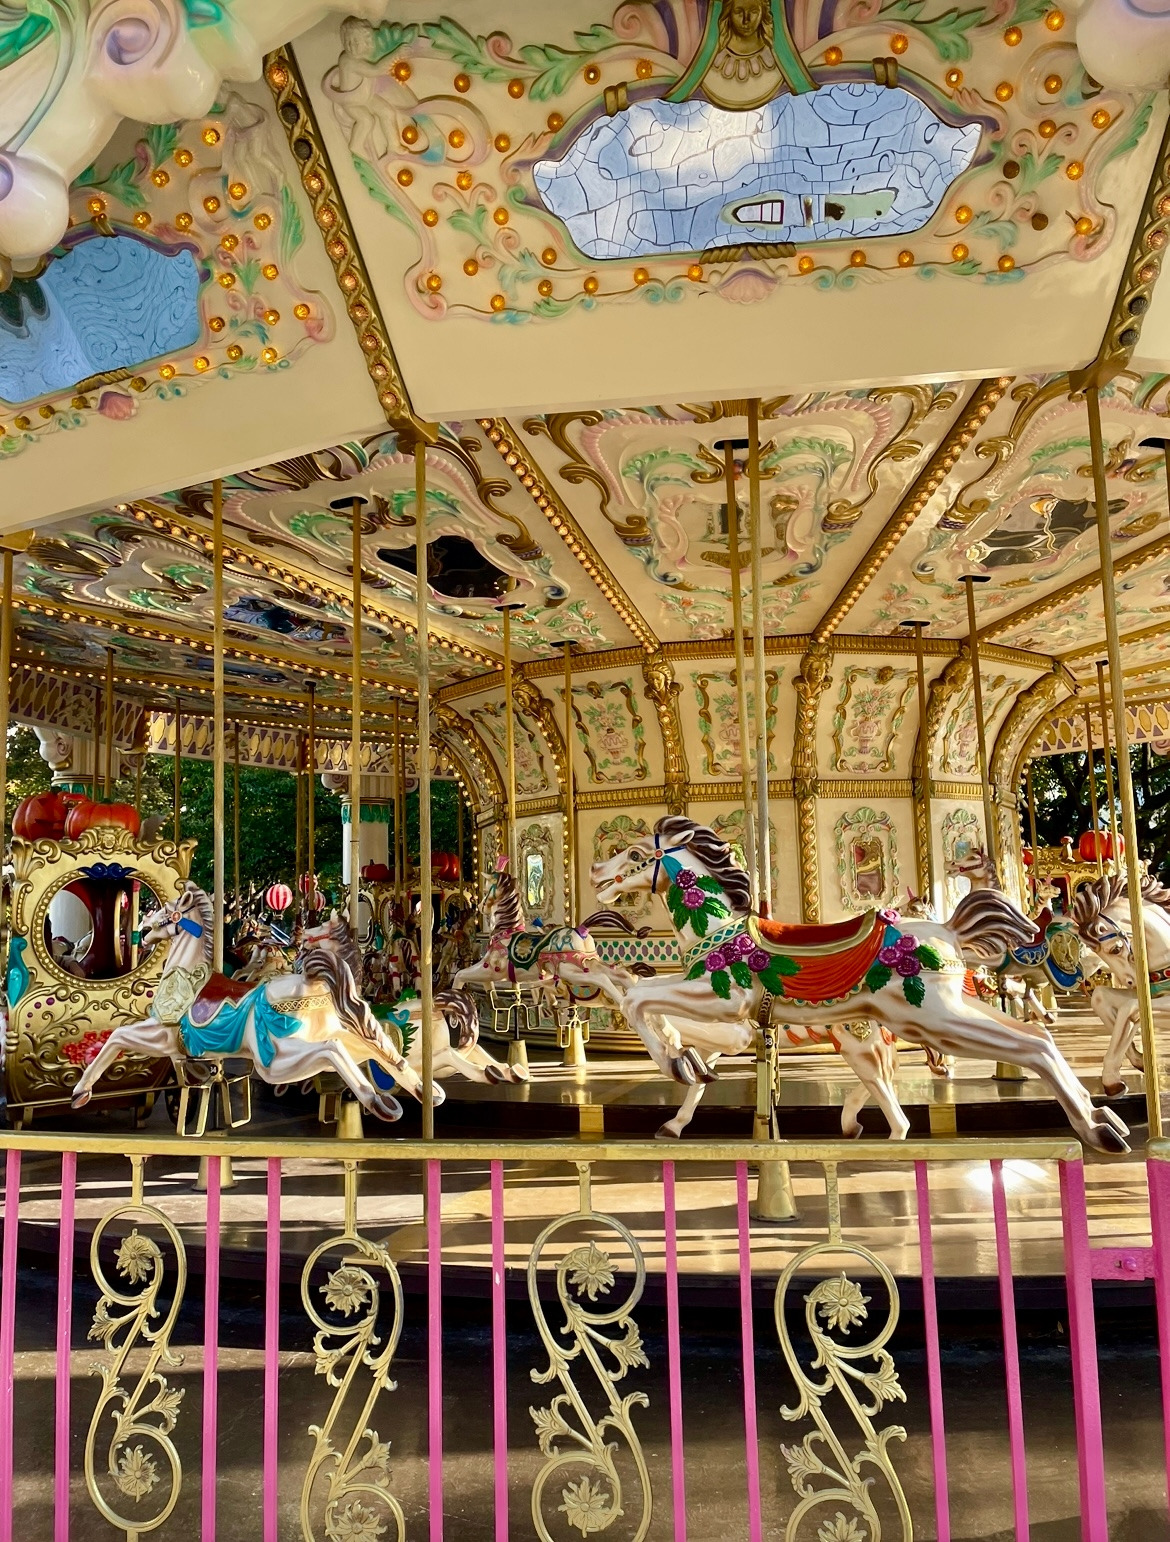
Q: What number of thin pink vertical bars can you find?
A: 10